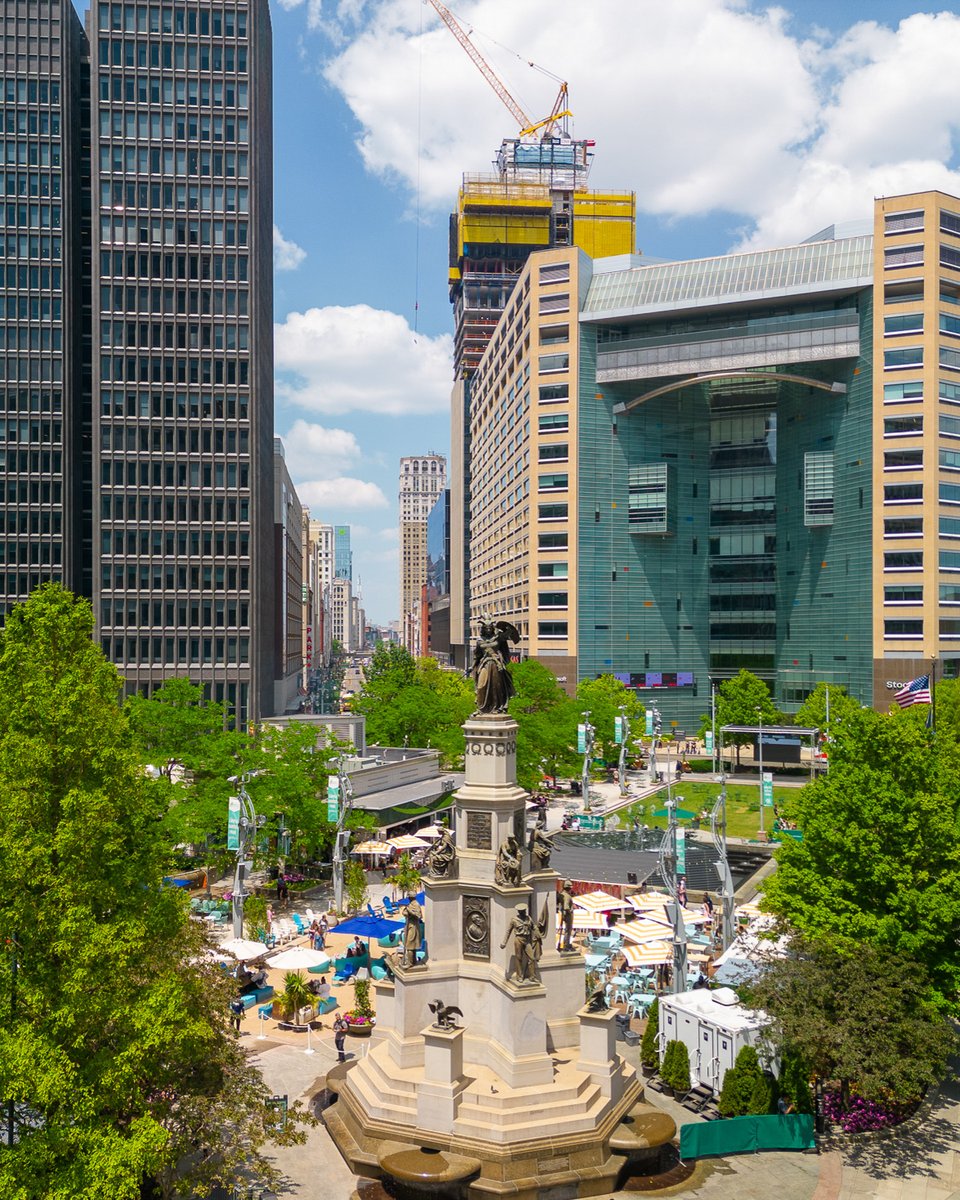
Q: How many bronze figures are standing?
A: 4